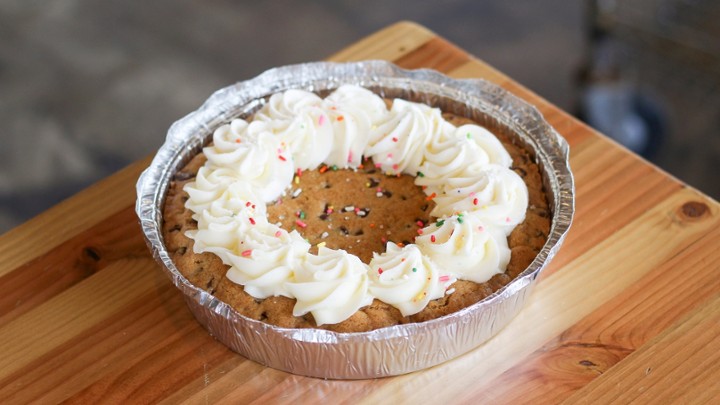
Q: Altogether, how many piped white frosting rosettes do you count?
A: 12